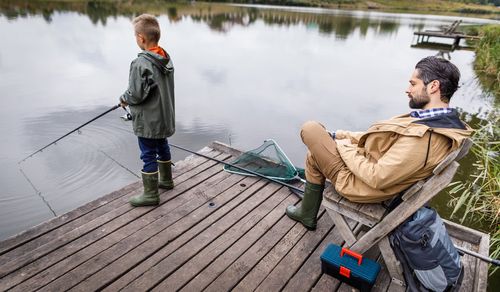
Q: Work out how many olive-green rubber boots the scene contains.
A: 3